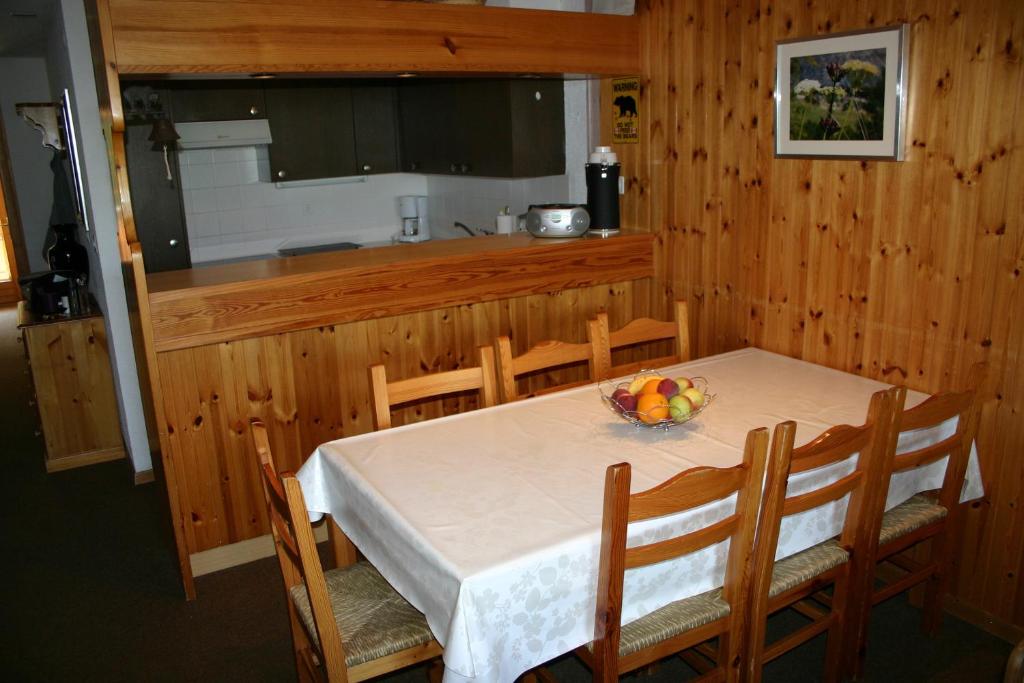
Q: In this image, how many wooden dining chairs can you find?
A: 7